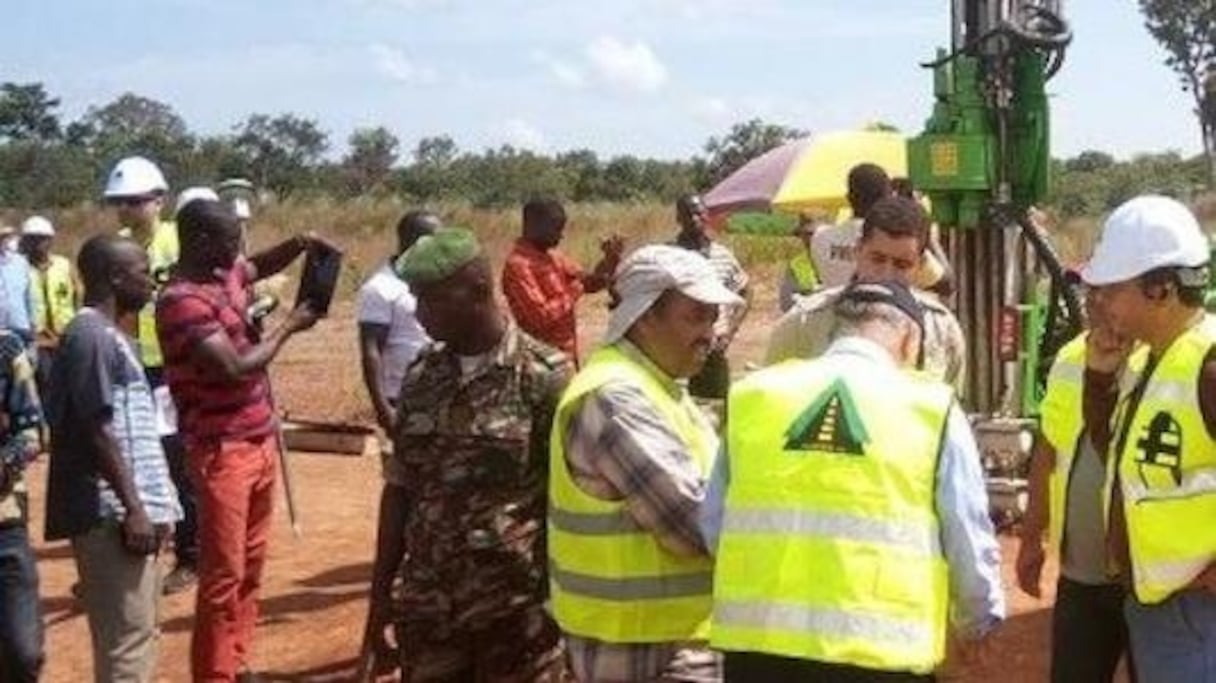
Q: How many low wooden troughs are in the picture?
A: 1